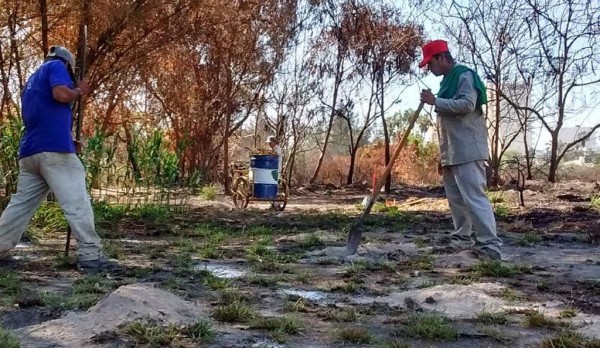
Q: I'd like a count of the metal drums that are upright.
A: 1